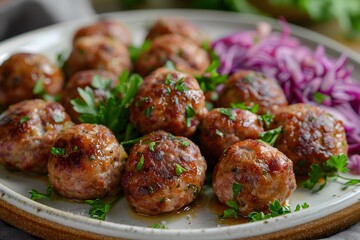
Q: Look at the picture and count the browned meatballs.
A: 14